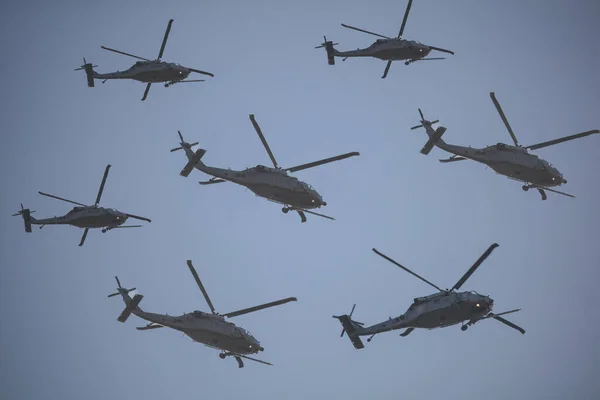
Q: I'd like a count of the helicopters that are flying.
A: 7